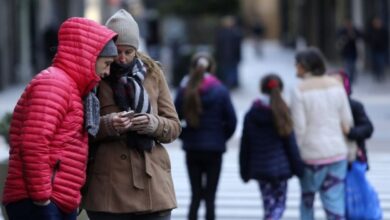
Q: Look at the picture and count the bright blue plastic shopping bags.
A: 1